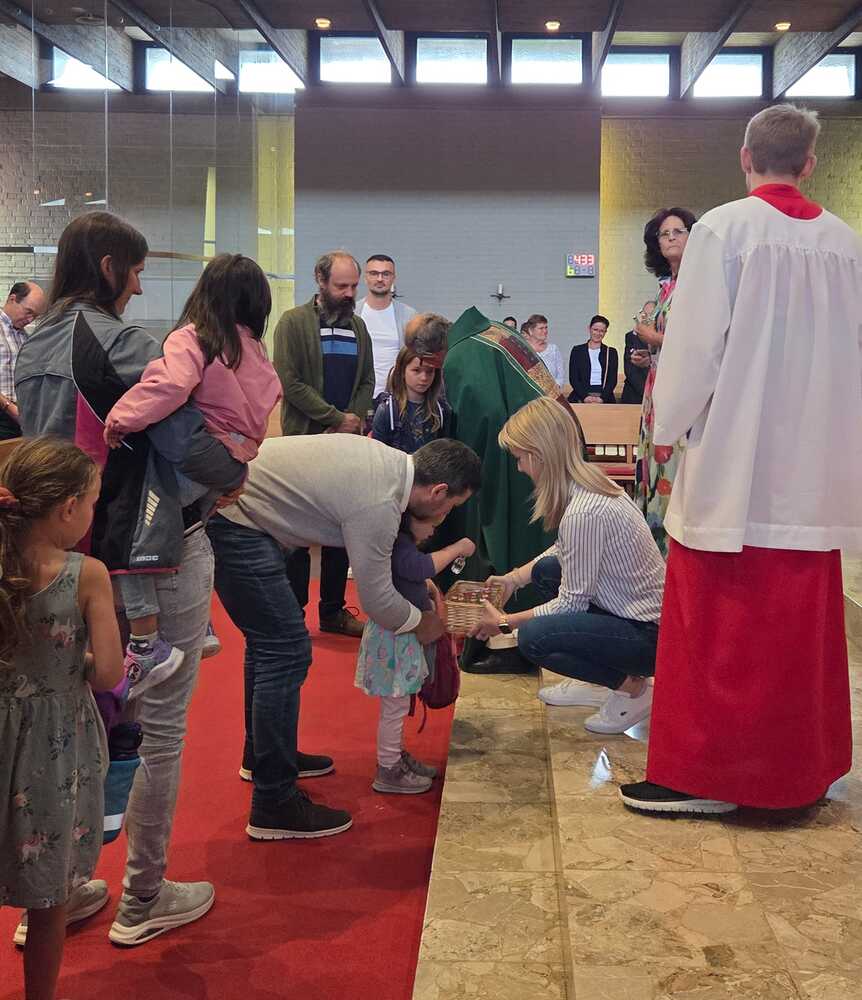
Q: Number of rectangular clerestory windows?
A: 9